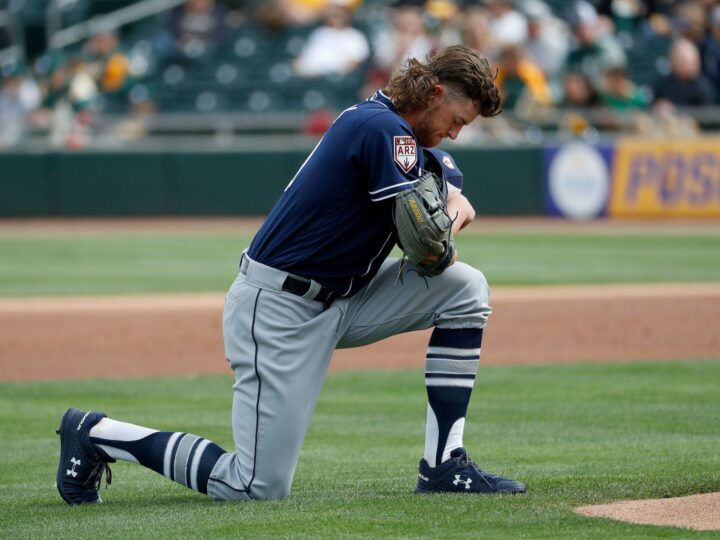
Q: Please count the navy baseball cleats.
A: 2